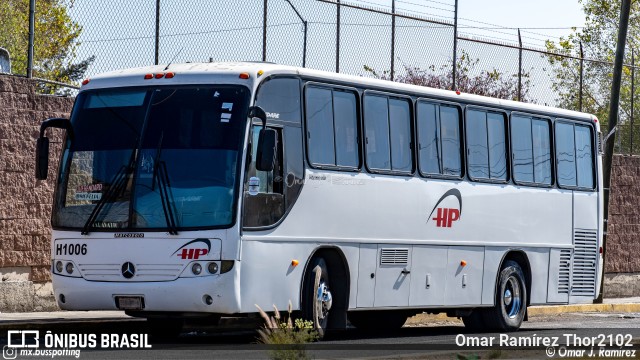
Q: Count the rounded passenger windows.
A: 6